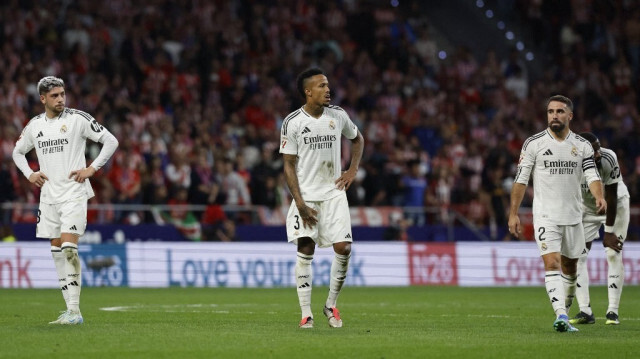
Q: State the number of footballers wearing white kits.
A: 4